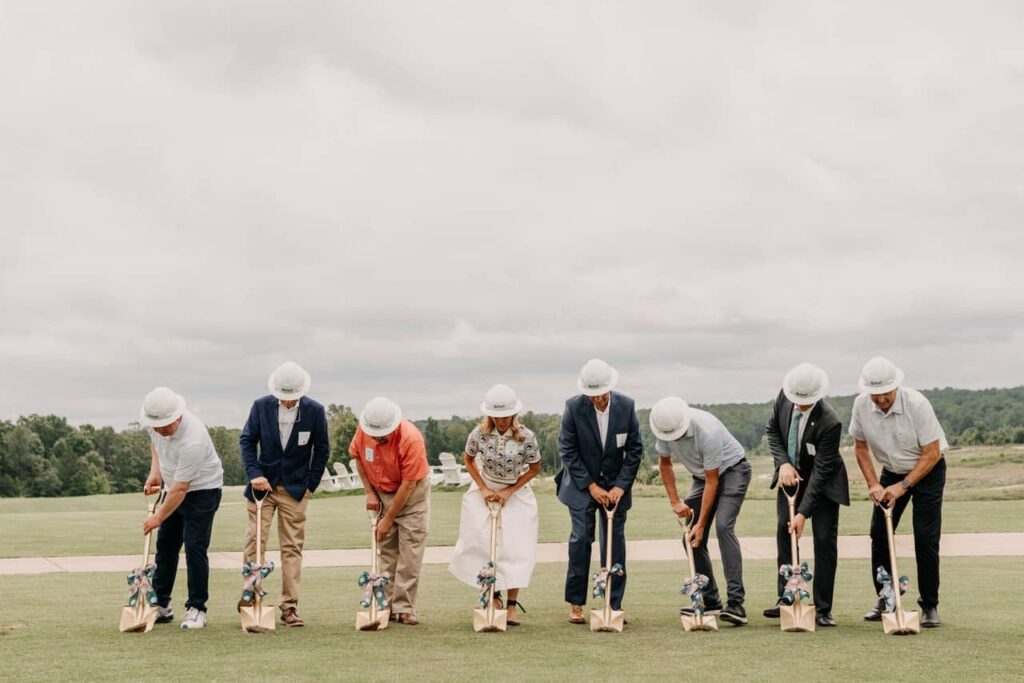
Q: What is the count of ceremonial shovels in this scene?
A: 8